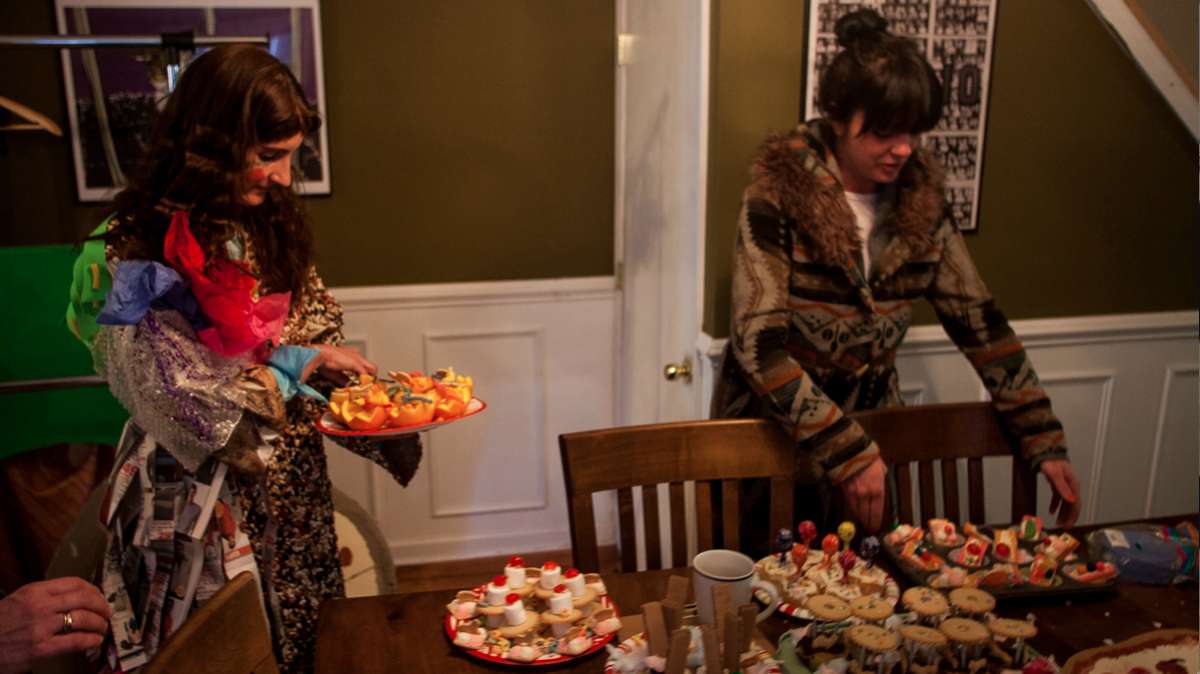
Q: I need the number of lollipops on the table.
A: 7